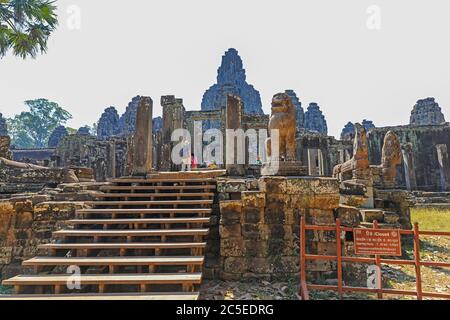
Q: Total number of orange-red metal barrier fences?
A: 1